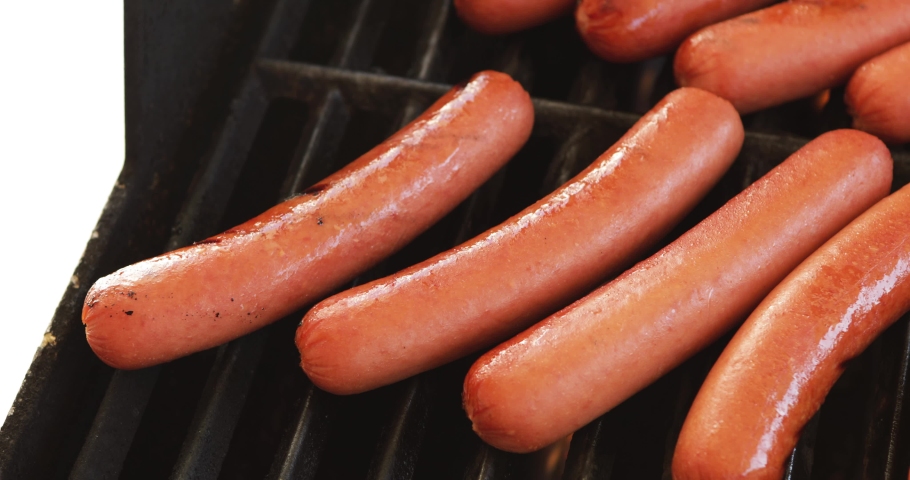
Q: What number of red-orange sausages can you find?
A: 8